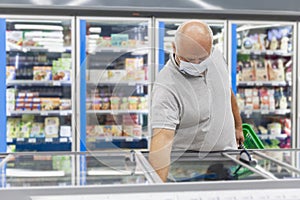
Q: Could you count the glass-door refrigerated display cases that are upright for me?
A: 4